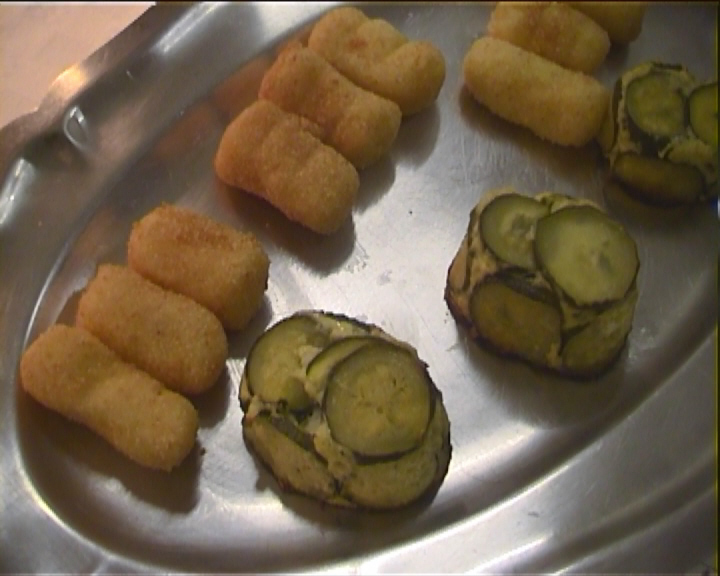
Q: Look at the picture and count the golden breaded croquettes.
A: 9